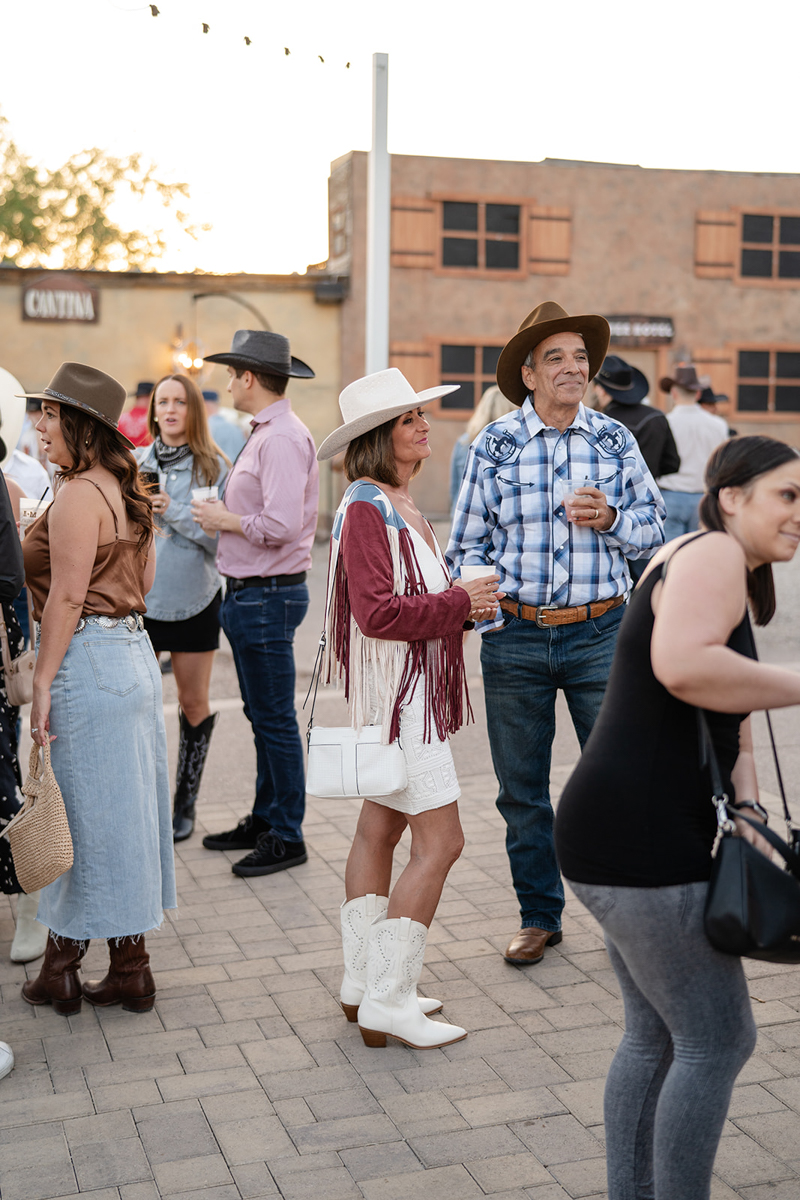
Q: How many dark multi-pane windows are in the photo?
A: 4